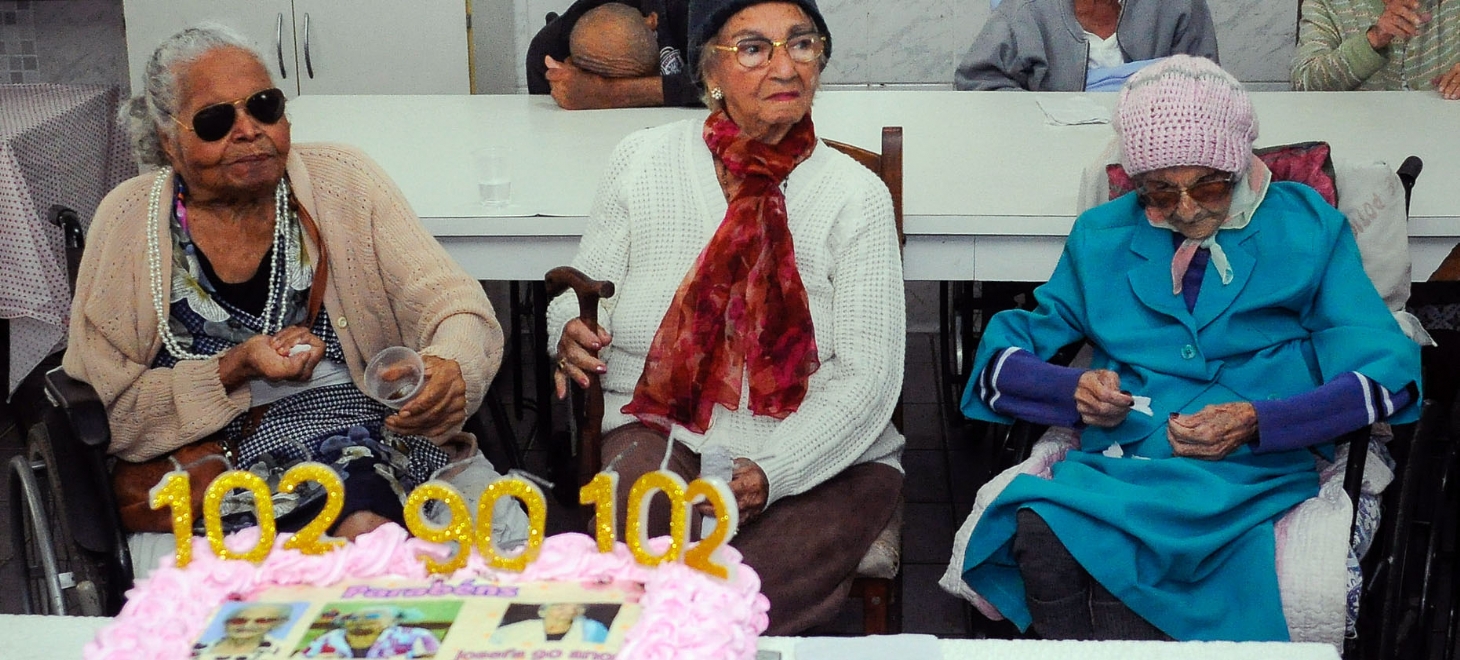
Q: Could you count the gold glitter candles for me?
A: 8